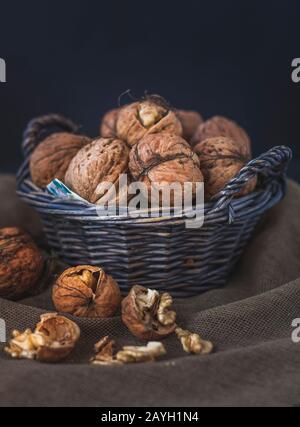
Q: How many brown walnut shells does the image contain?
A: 12